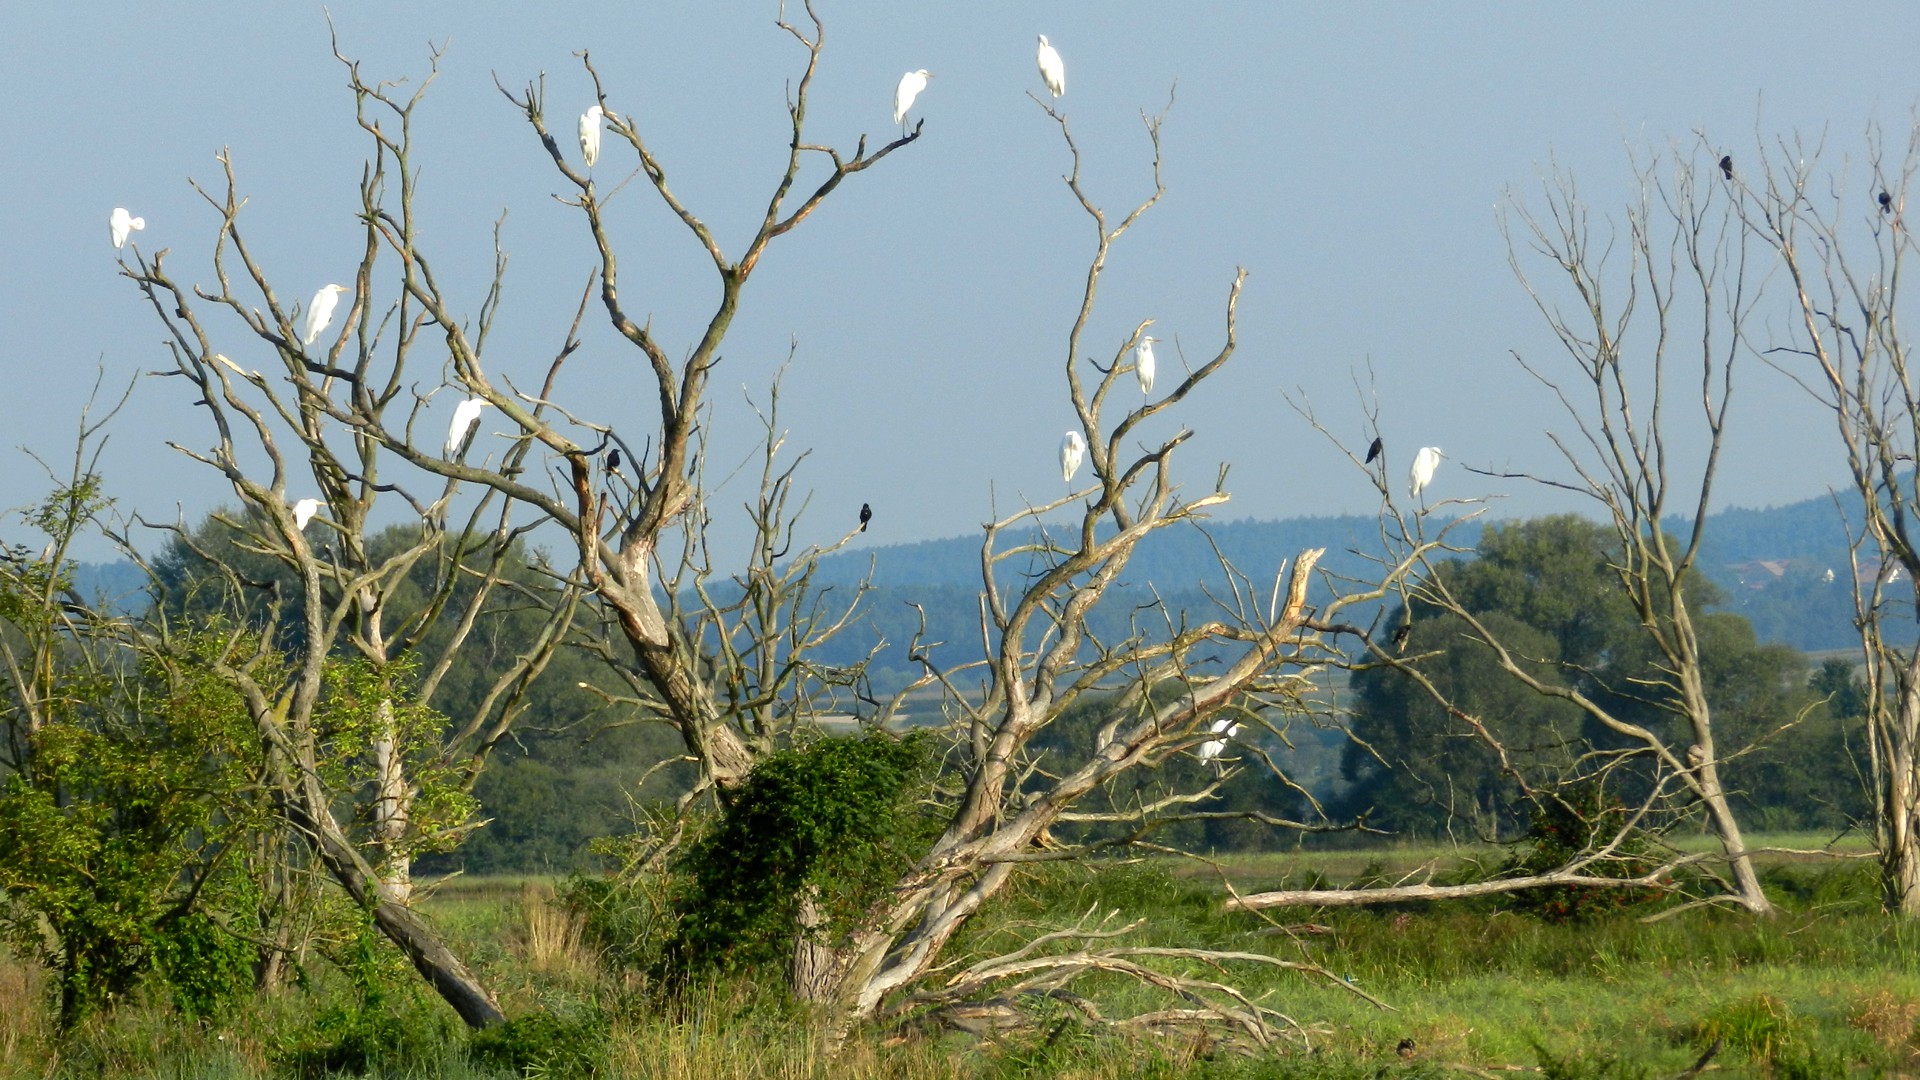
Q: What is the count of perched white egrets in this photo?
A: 11